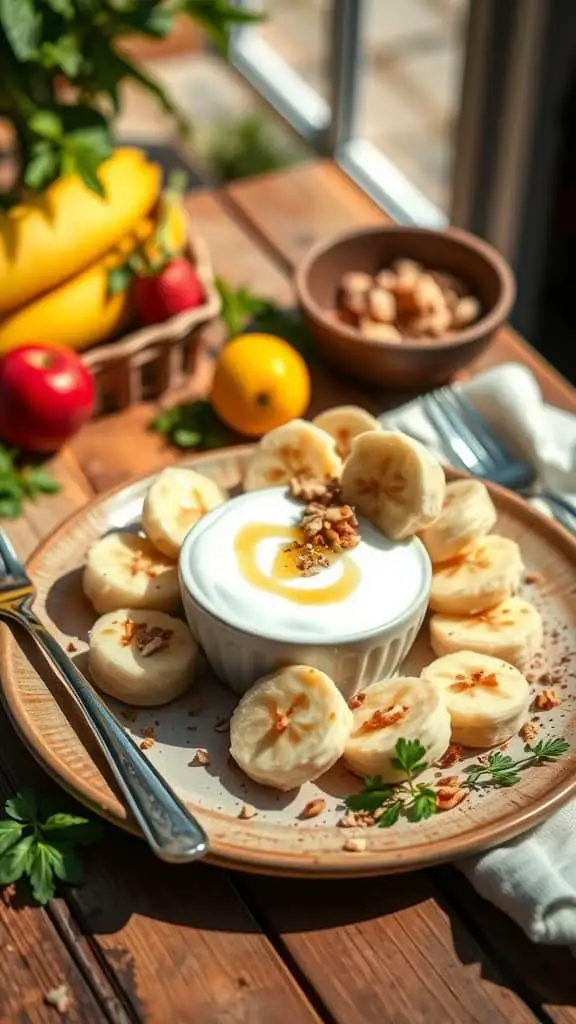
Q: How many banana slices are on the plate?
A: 12